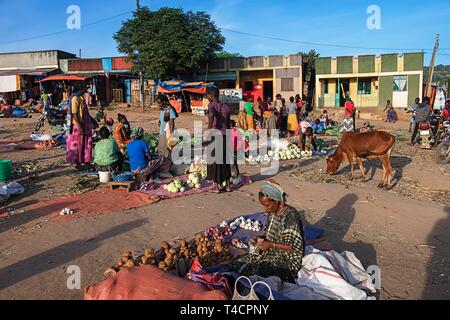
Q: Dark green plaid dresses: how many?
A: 1